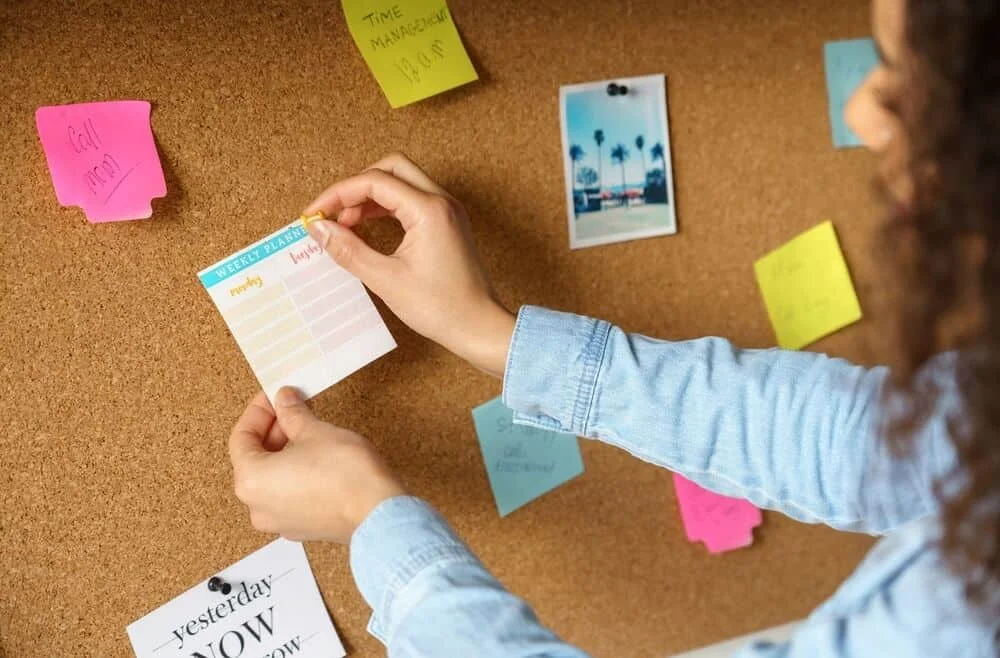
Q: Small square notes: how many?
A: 6